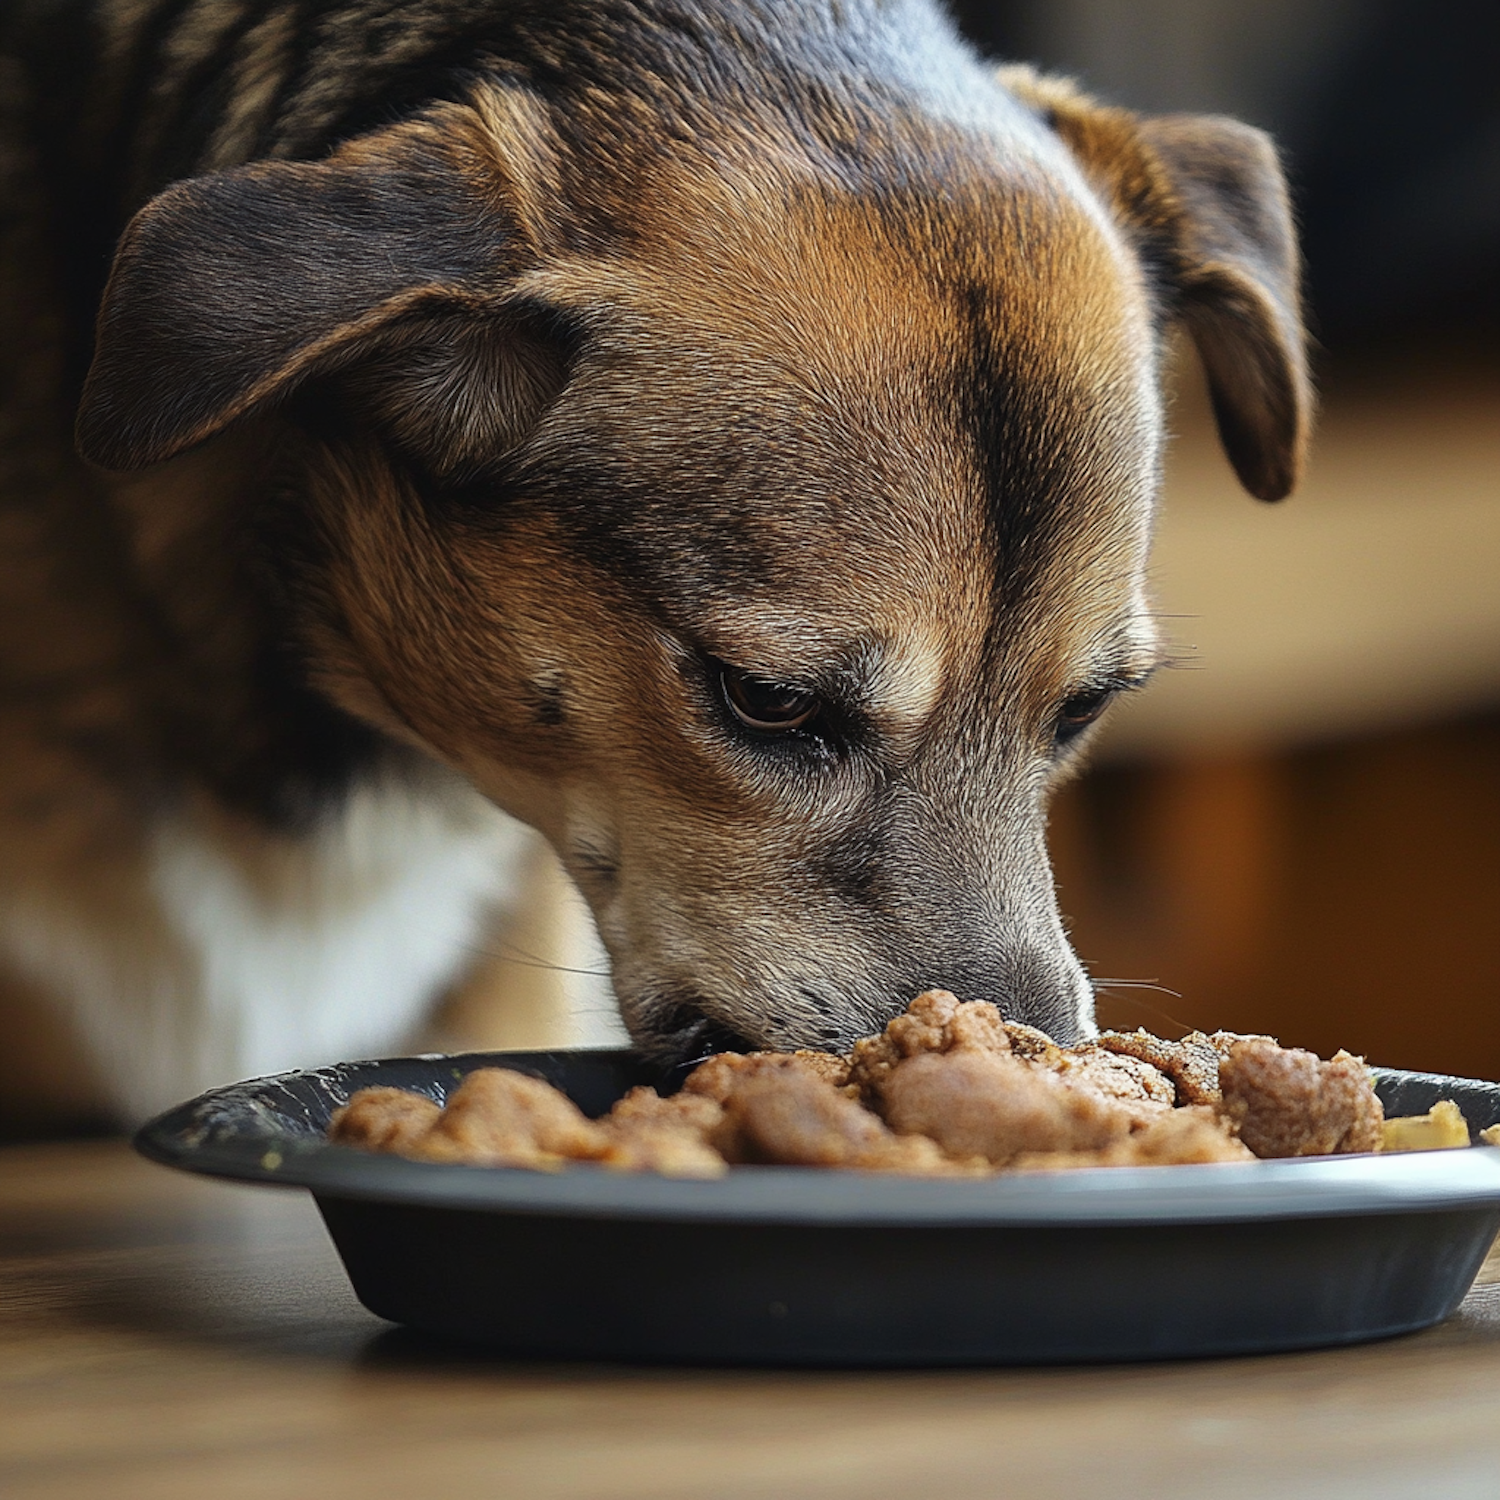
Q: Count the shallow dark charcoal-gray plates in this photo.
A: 1